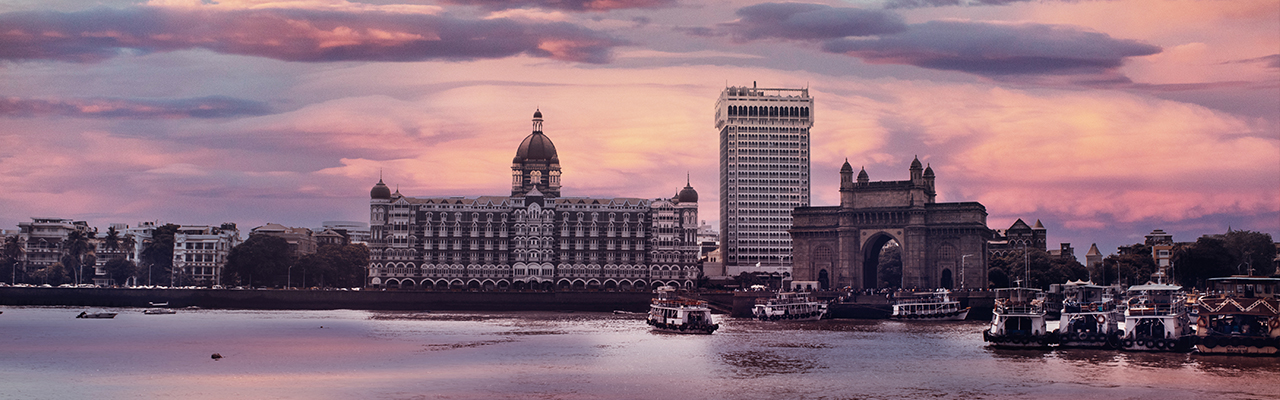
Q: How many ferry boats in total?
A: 7